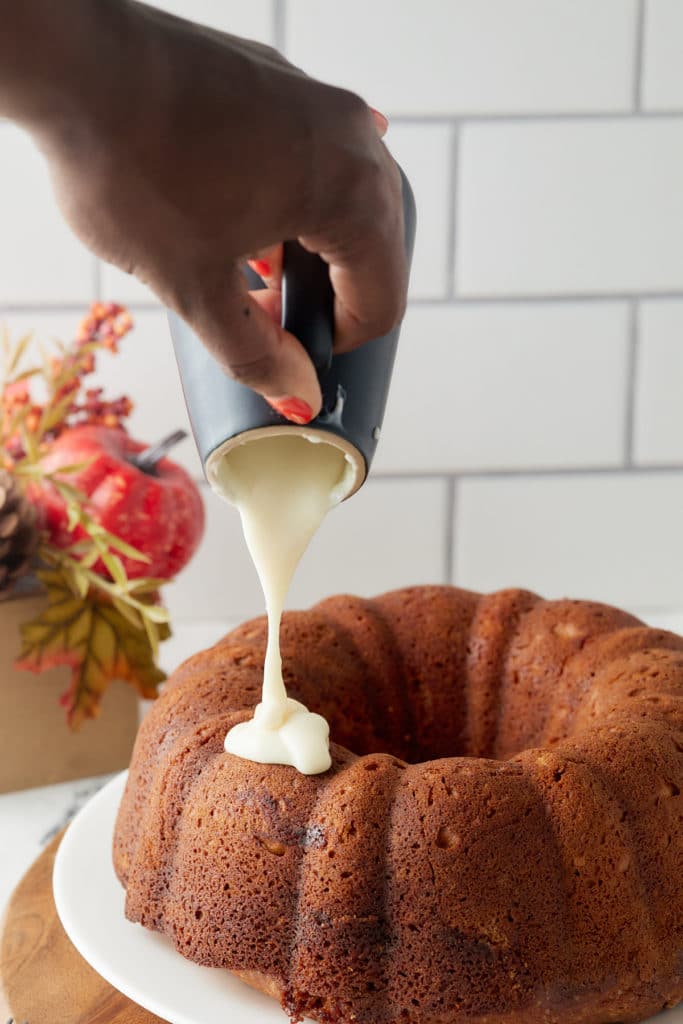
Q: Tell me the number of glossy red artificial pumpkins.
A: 1